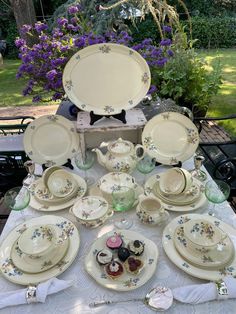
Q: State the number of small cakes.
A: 6